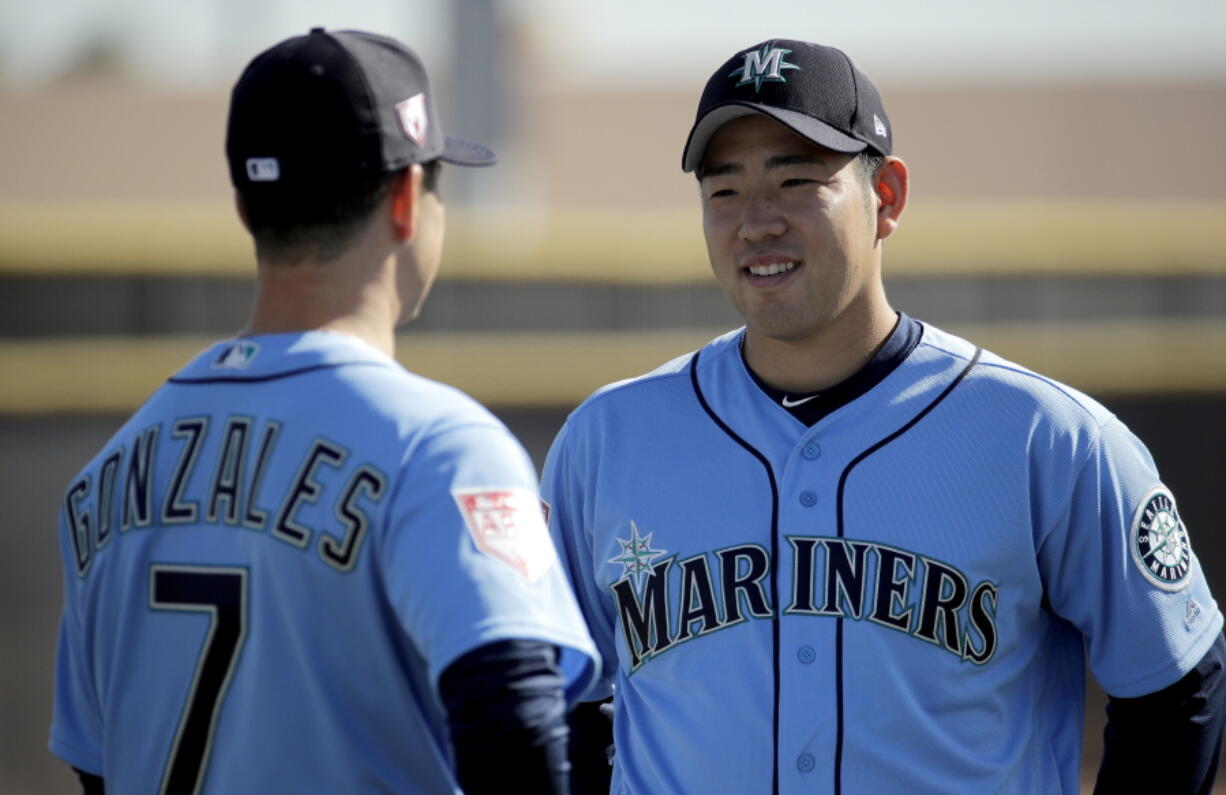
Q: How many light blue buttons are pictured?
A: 4